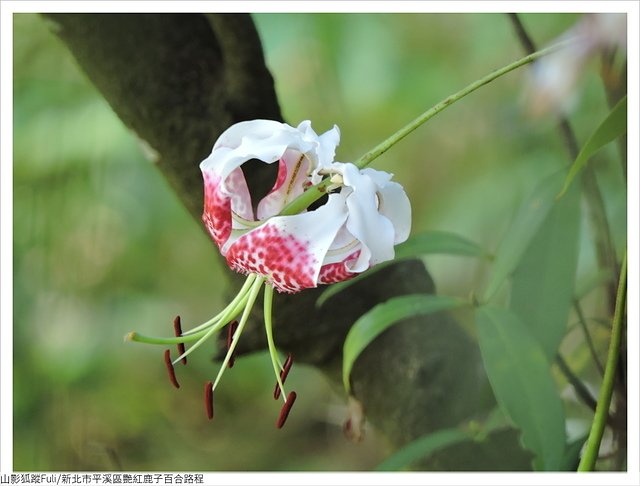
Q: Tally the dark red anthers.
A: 6